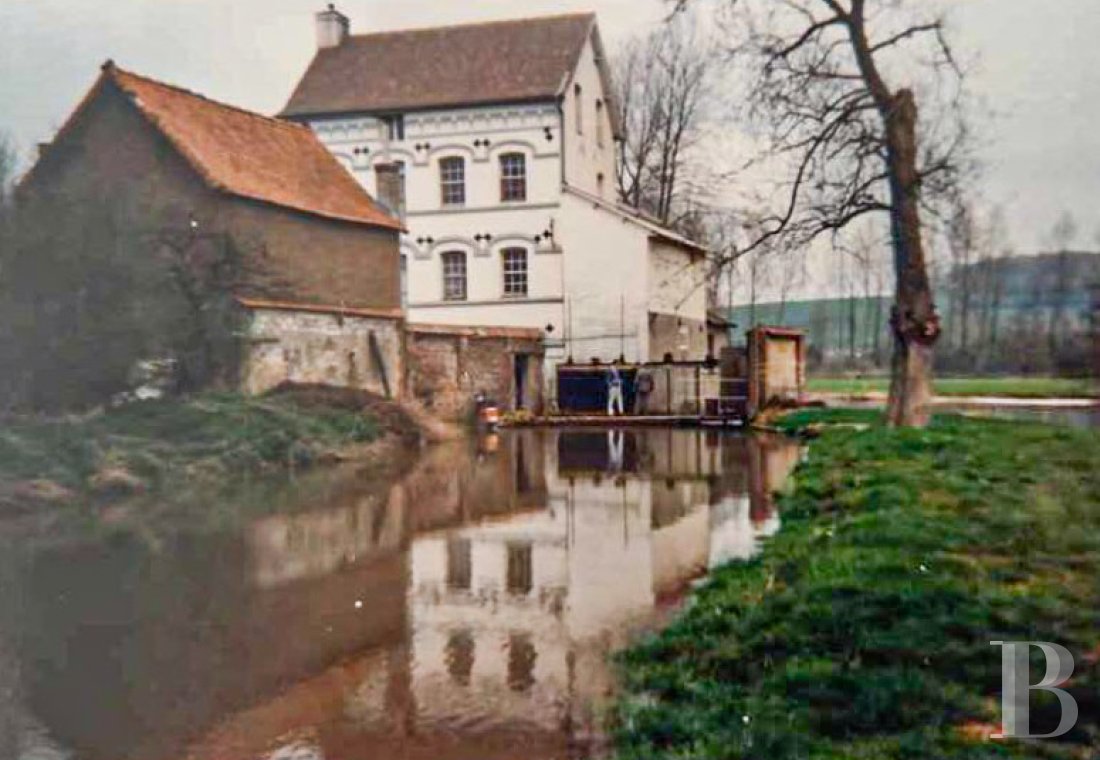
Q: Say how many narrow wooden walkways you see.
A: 1